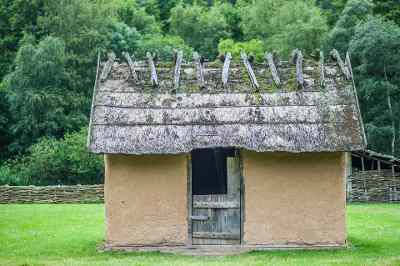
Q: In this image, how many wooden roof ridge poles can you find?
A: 11